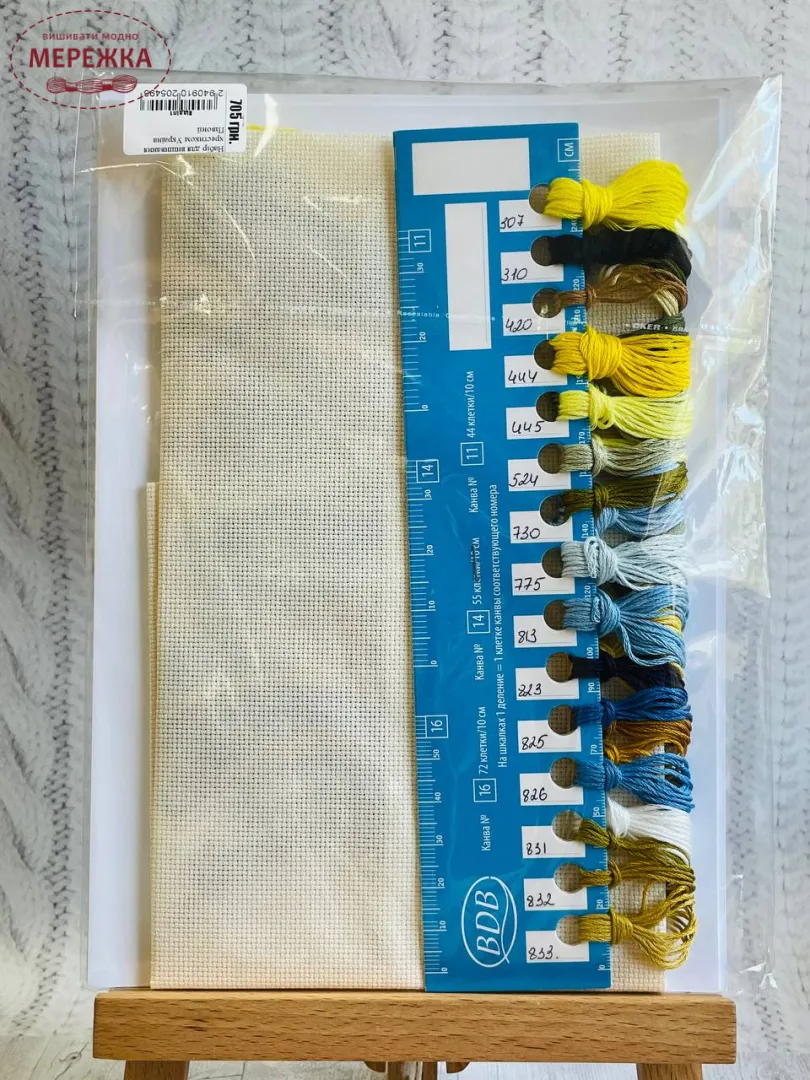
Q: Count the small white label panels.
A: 15